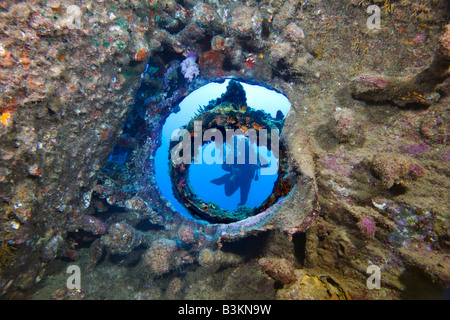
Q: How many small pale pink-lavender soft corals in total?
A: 1